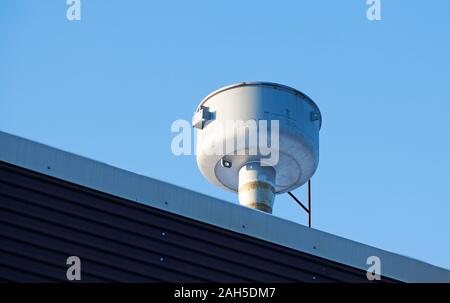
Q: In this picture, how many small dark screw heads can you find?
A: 4